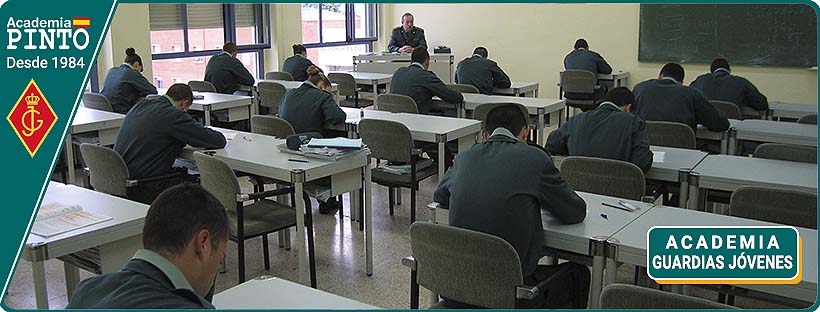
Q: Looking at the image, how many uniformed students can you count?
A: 13